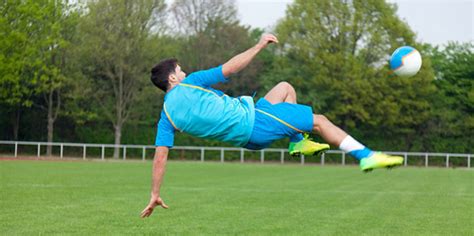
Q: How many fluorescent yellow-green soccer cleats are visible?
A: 2